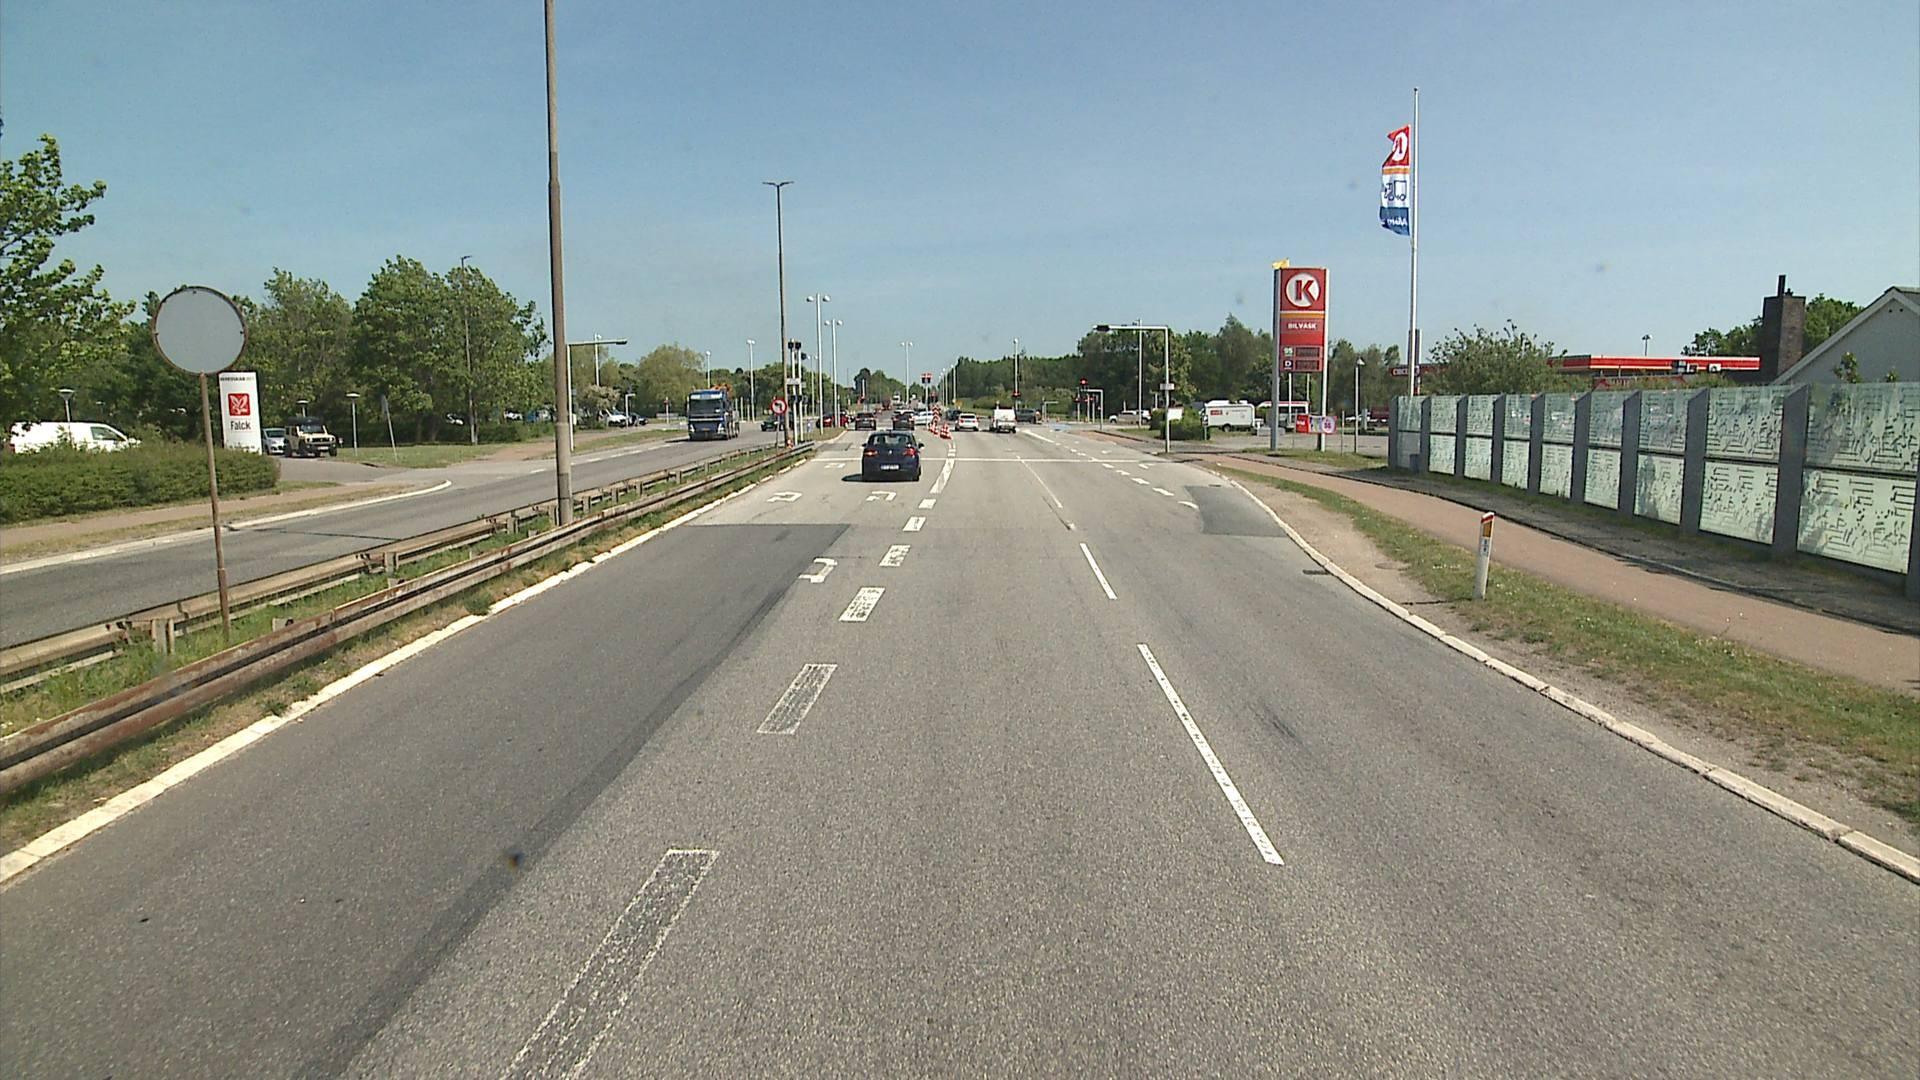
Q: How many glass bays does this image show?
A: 9